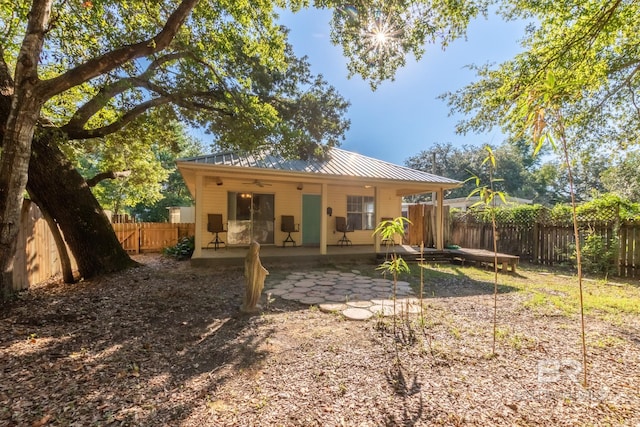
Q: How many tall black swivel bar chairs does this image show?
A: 4